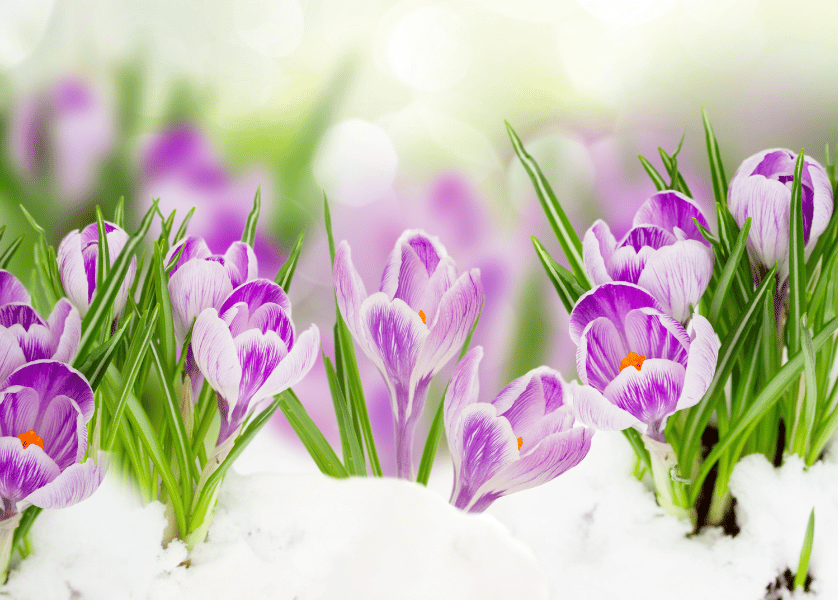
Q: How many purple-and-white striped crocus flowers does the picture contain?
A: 10